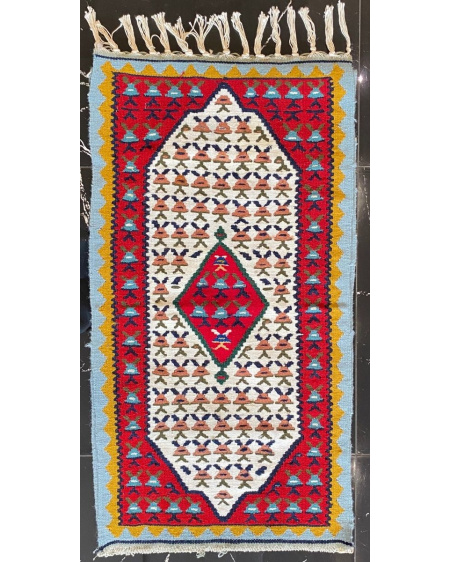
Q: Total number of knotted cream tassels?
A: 15